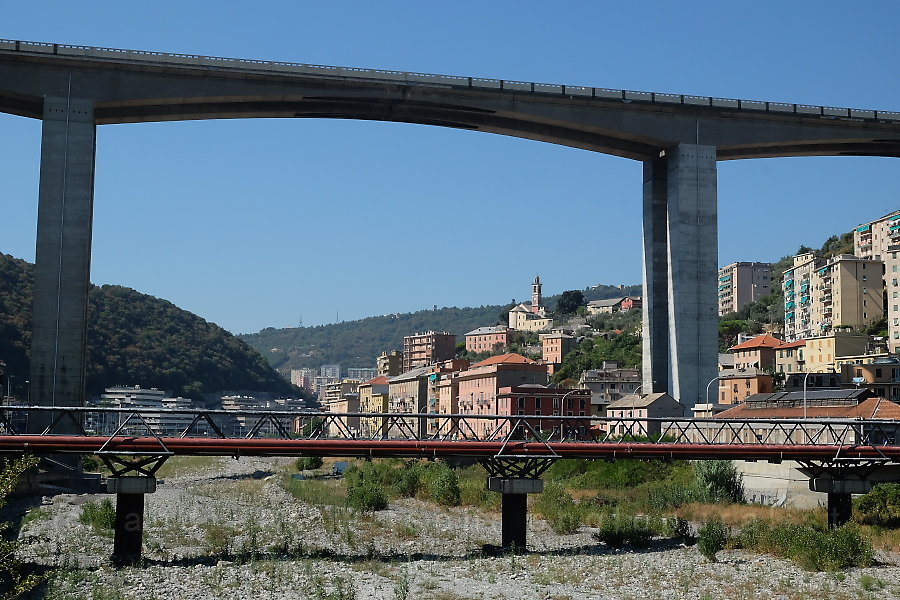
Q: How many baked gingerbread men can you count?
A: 0